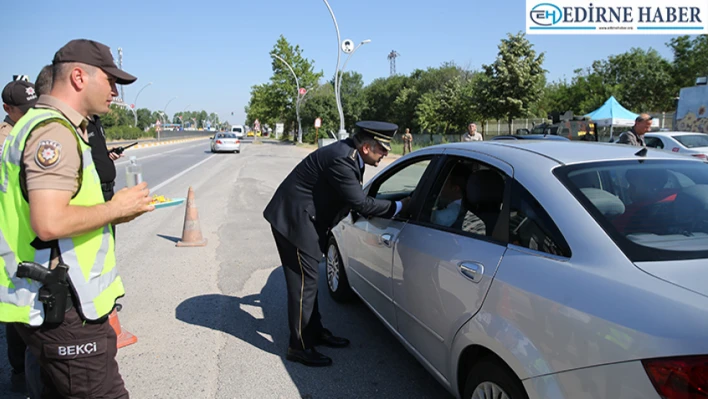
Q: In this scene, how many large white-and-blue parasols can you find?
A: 1